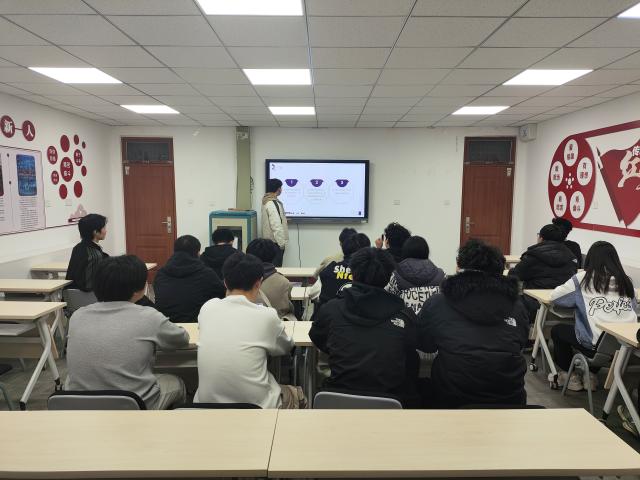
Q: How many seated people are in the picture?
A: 15